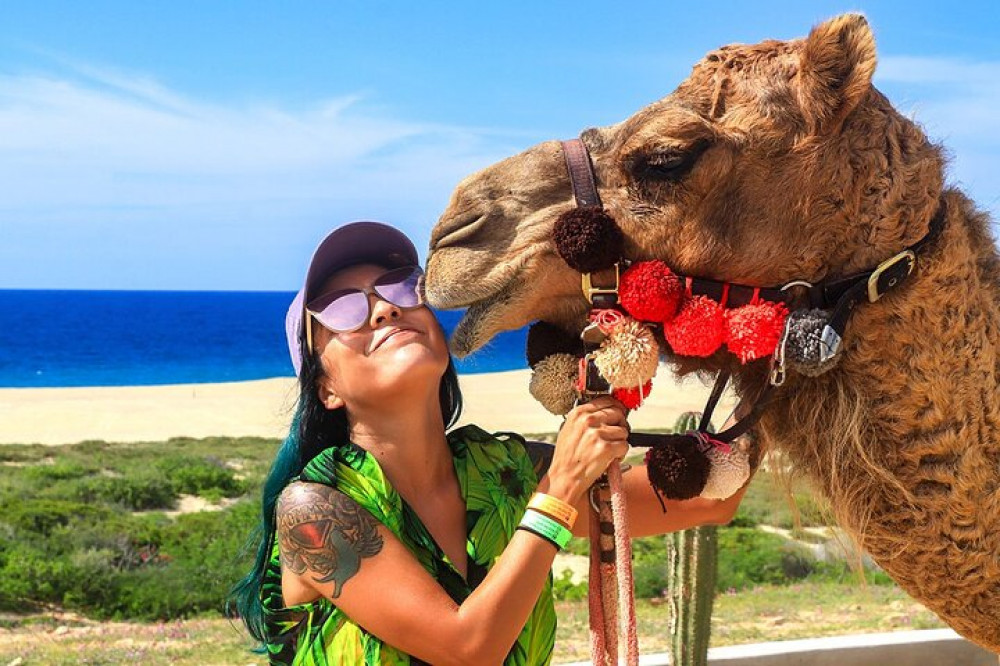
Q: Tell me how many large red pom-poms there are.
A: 3